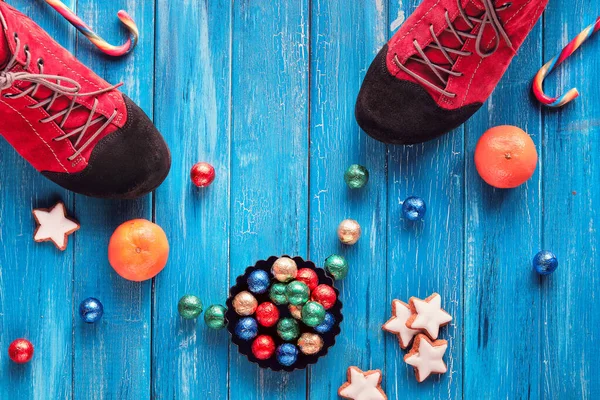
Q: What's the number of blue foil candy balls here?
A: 7